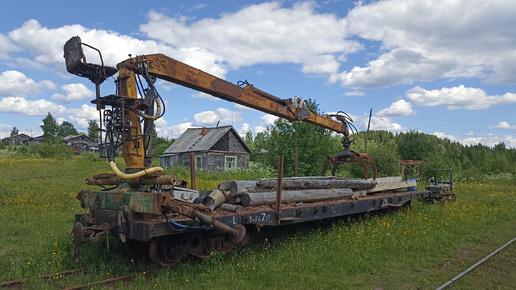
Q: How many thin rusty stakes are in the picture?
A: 3